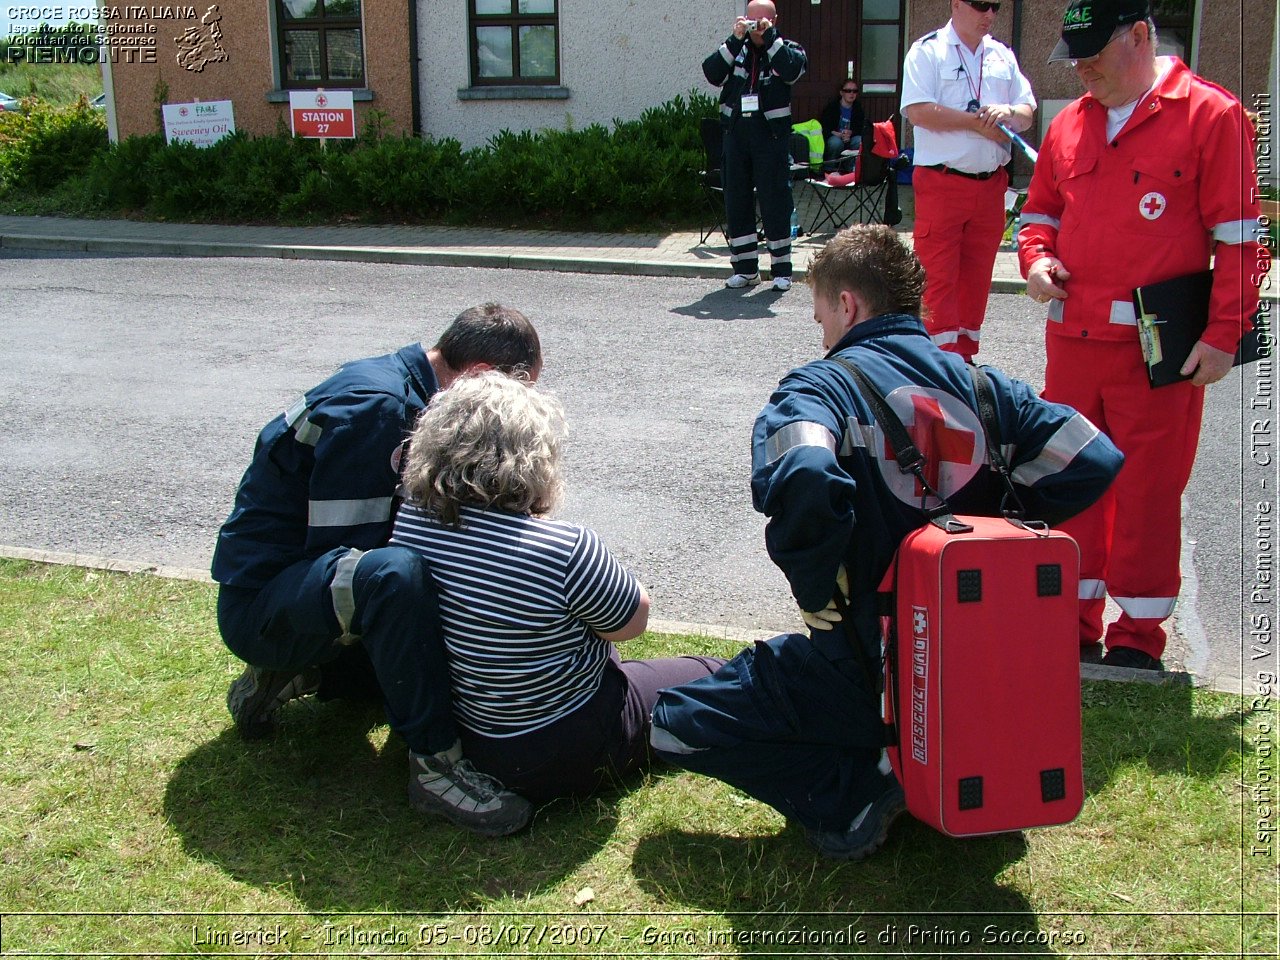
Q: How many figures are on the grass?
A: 3